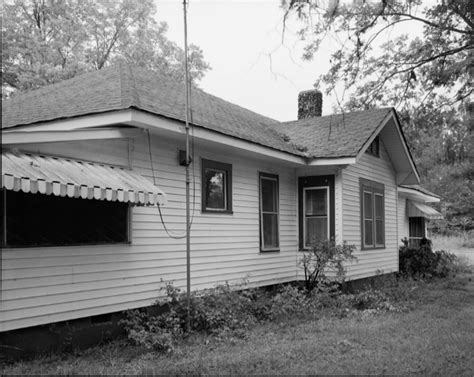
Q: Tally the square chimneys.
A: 1